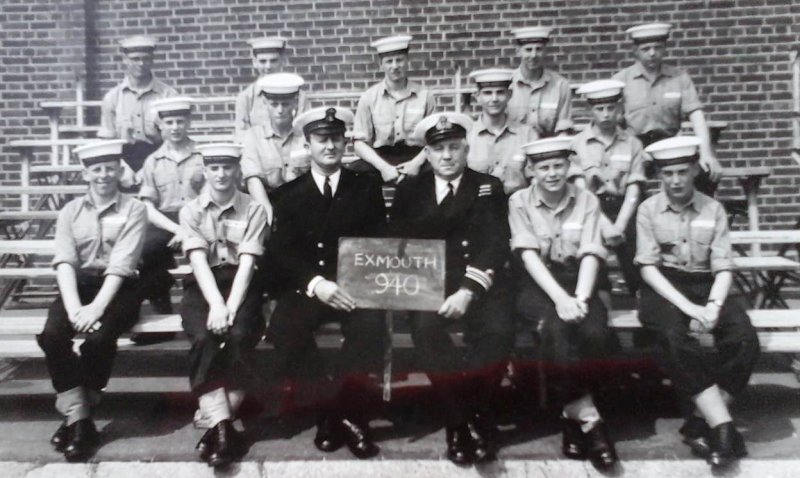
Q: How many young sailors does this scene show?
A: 13